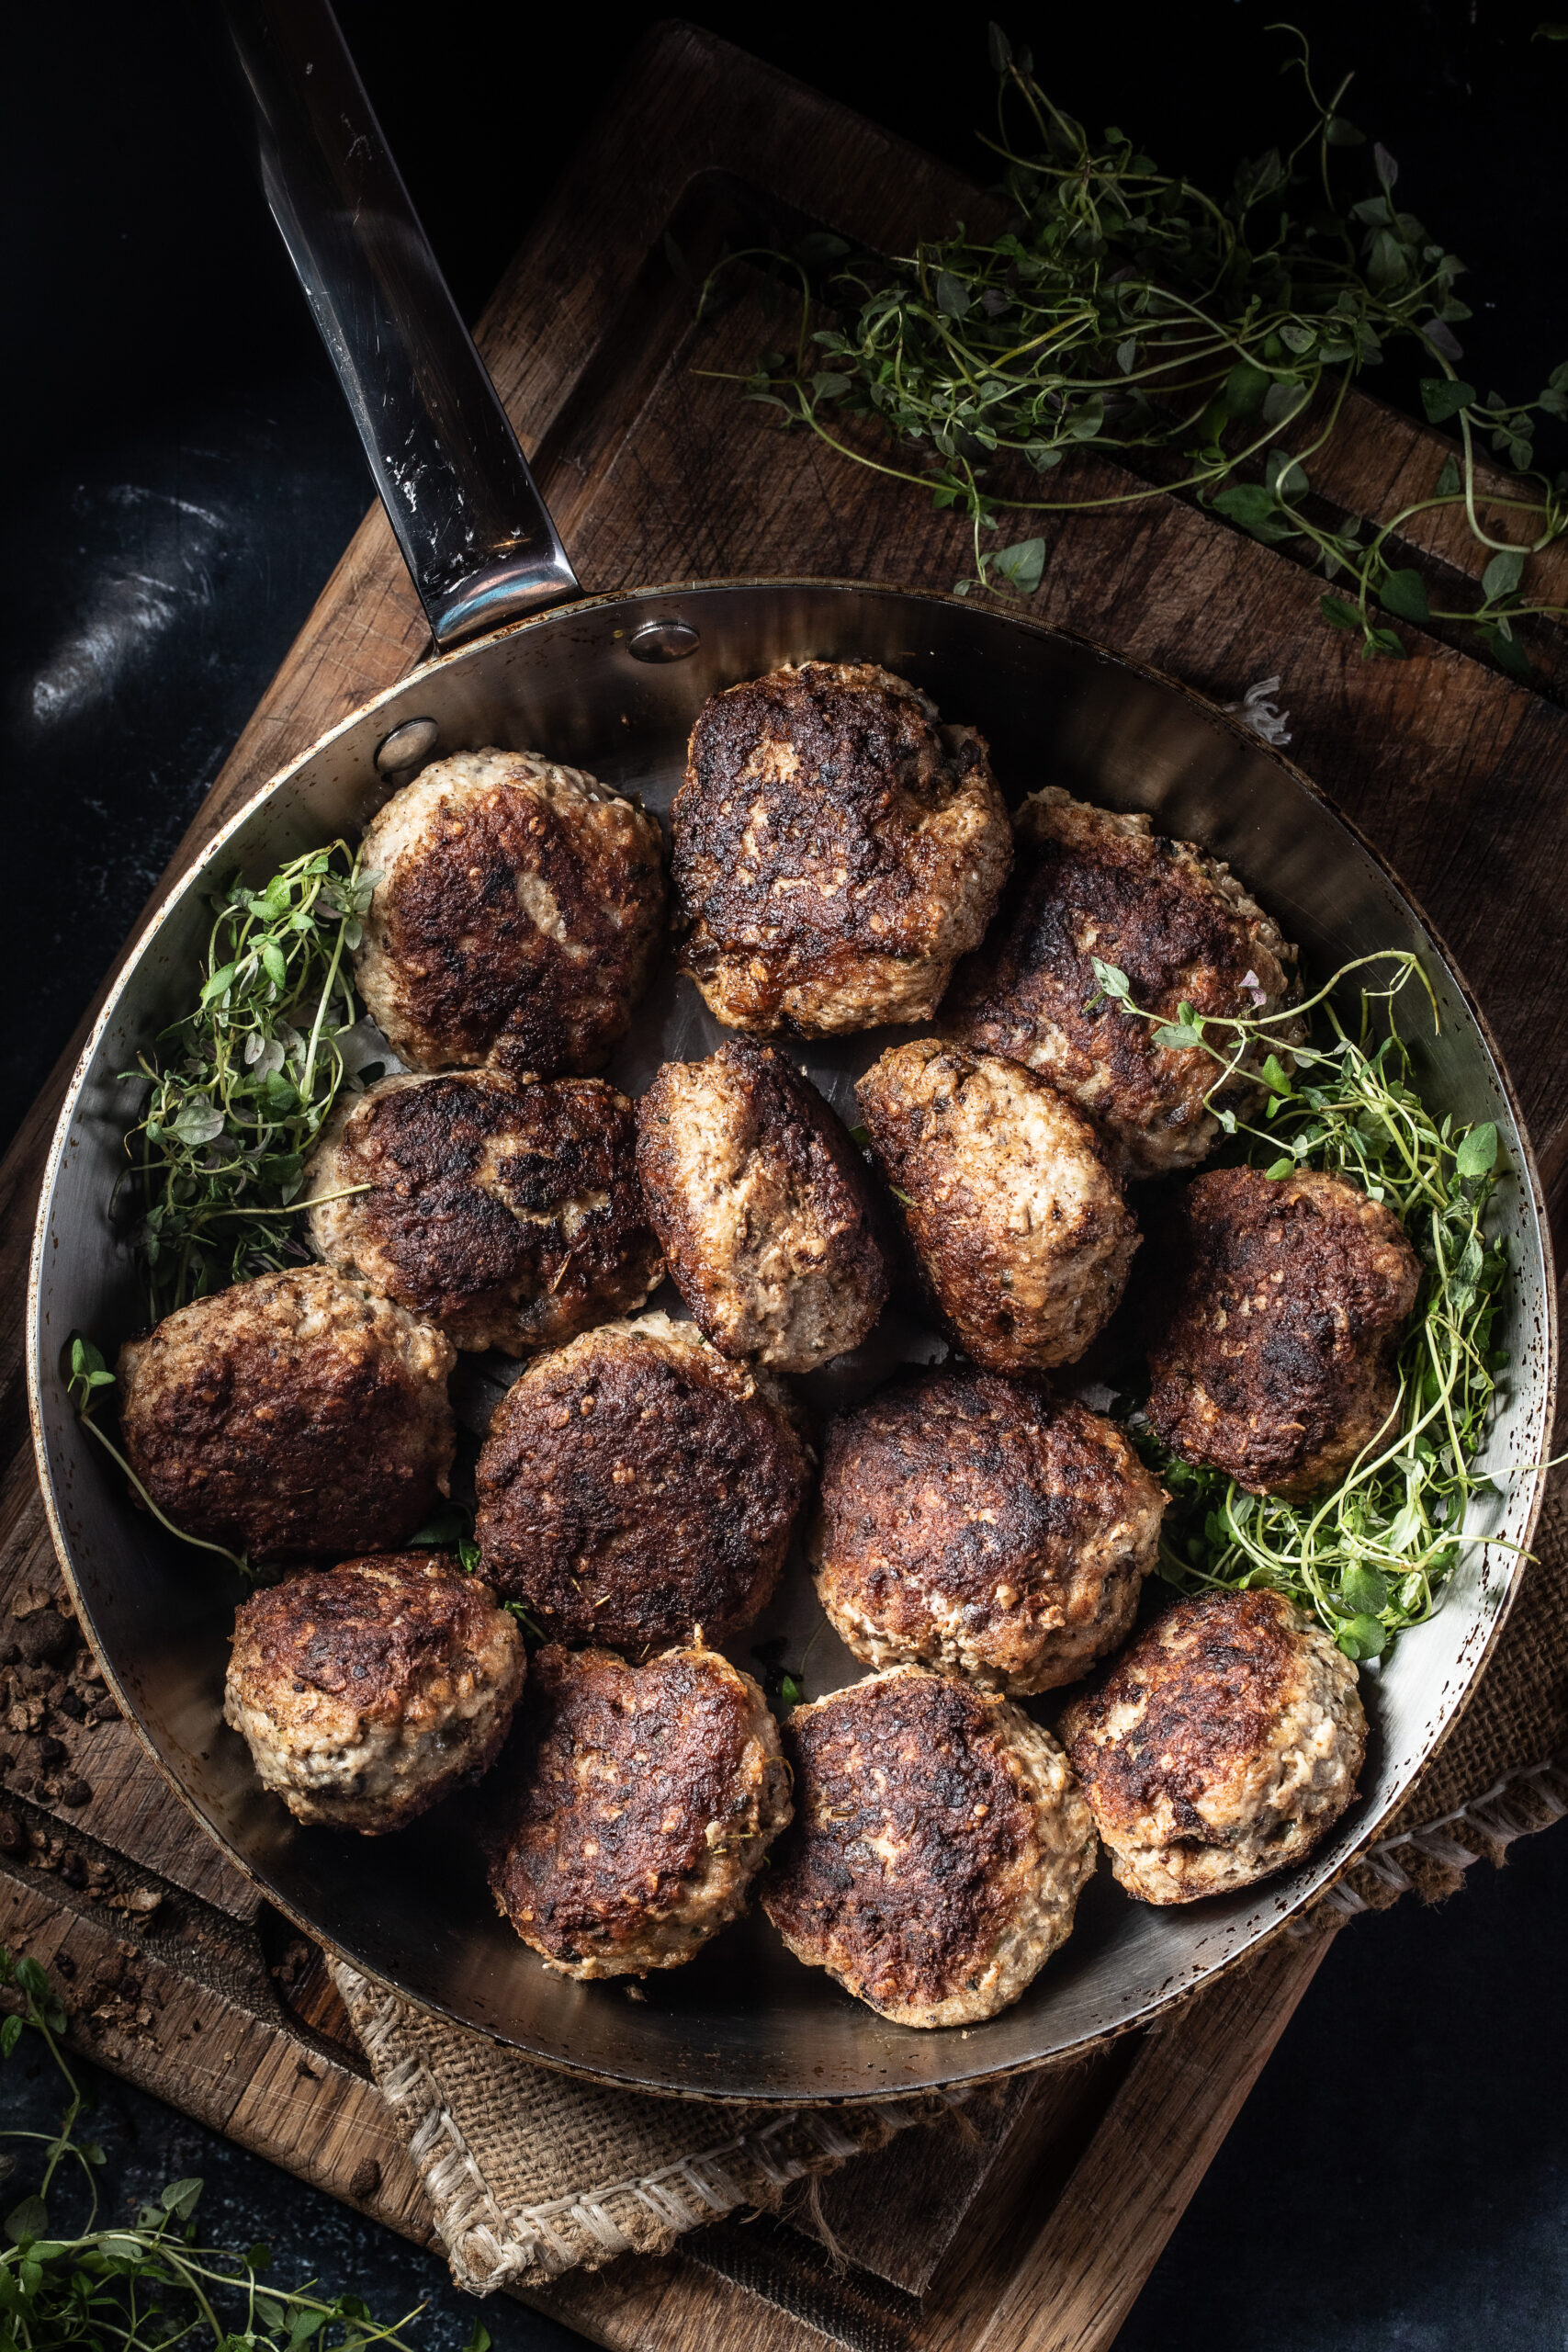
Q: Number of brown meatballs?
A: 14